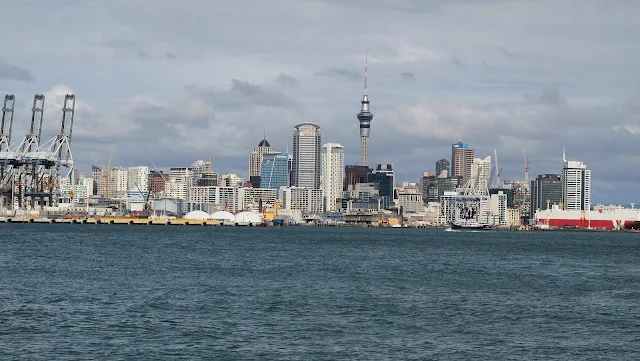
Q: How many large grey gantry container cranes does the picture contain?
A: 3